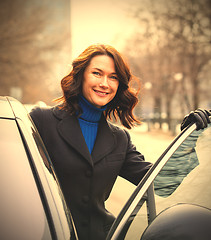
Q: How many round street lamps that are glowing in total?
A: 2